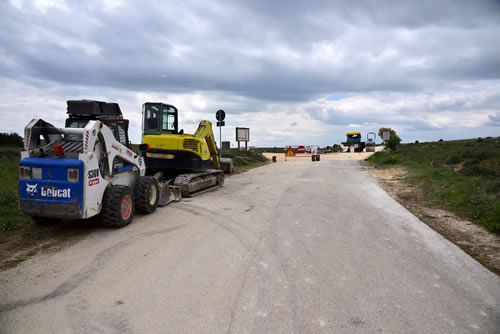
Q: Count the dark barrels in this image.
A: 3